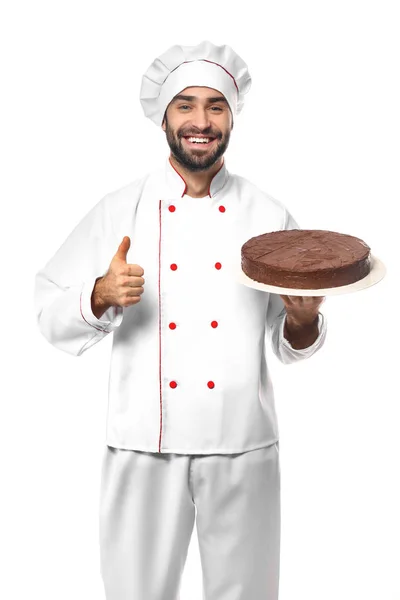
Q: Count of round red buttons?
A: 8